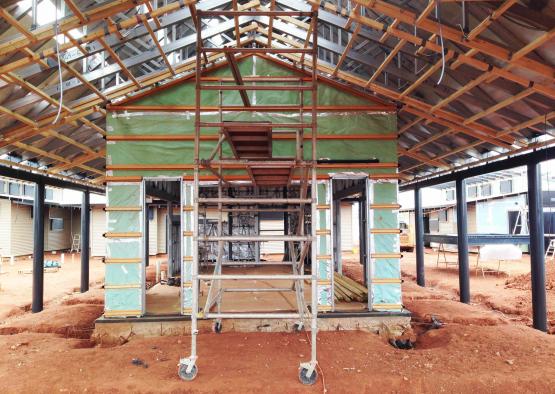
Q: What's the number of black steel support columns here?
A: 5